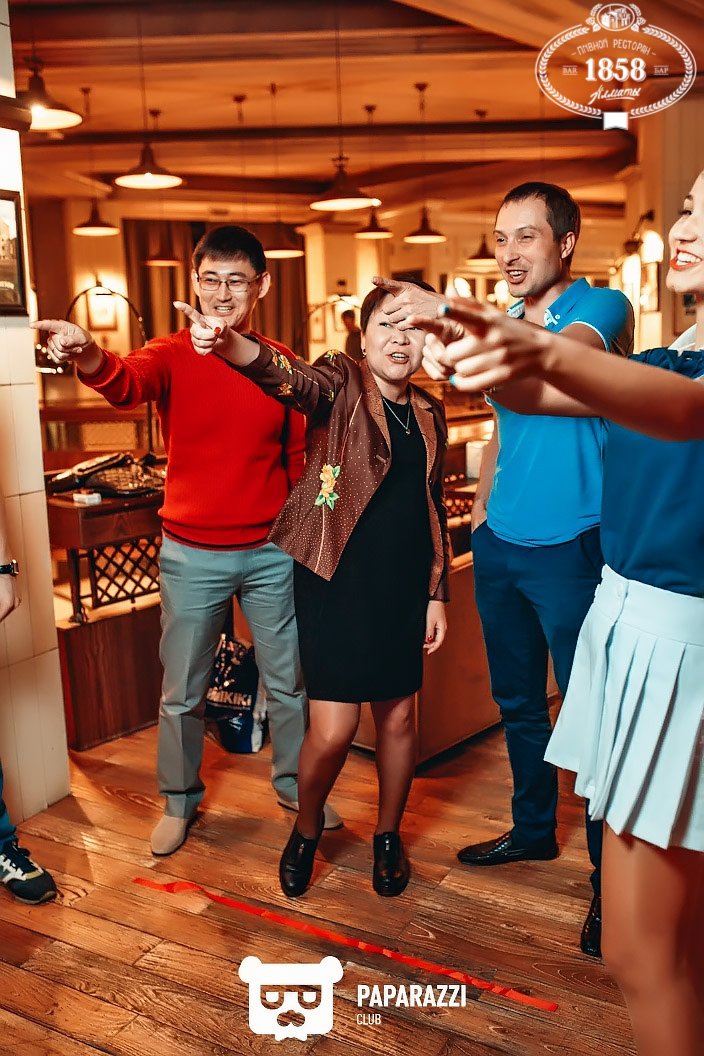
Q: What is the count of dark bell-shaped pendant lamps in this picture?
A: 9